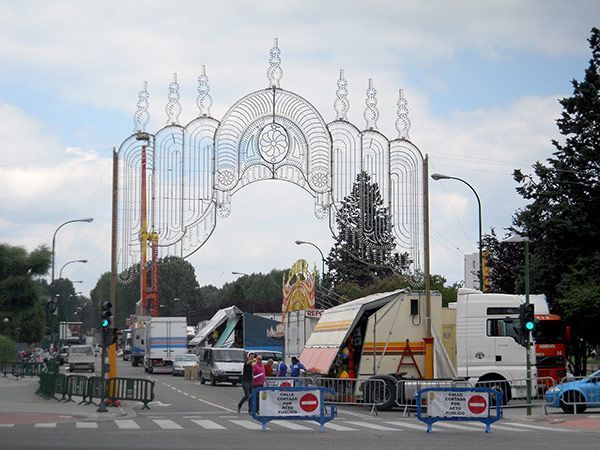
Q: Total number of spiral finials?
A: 7